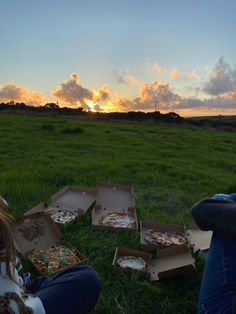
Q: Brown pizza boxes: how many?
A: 5